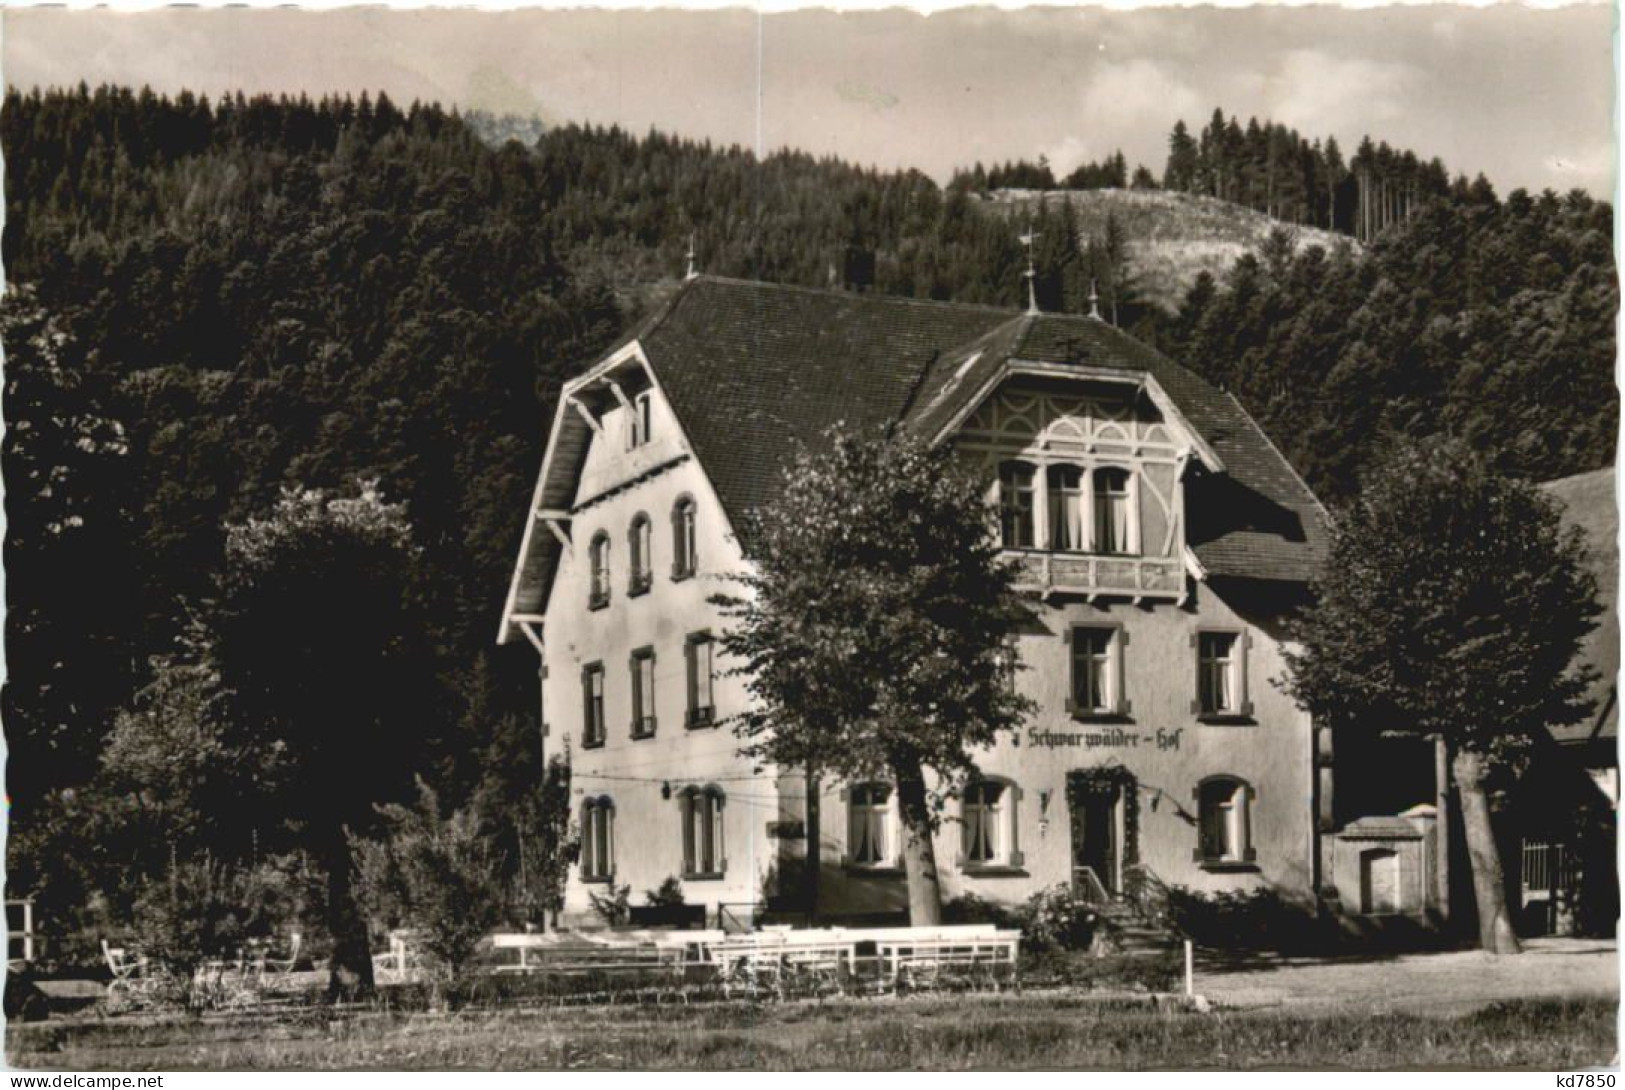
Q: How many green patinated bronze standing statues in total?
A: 0